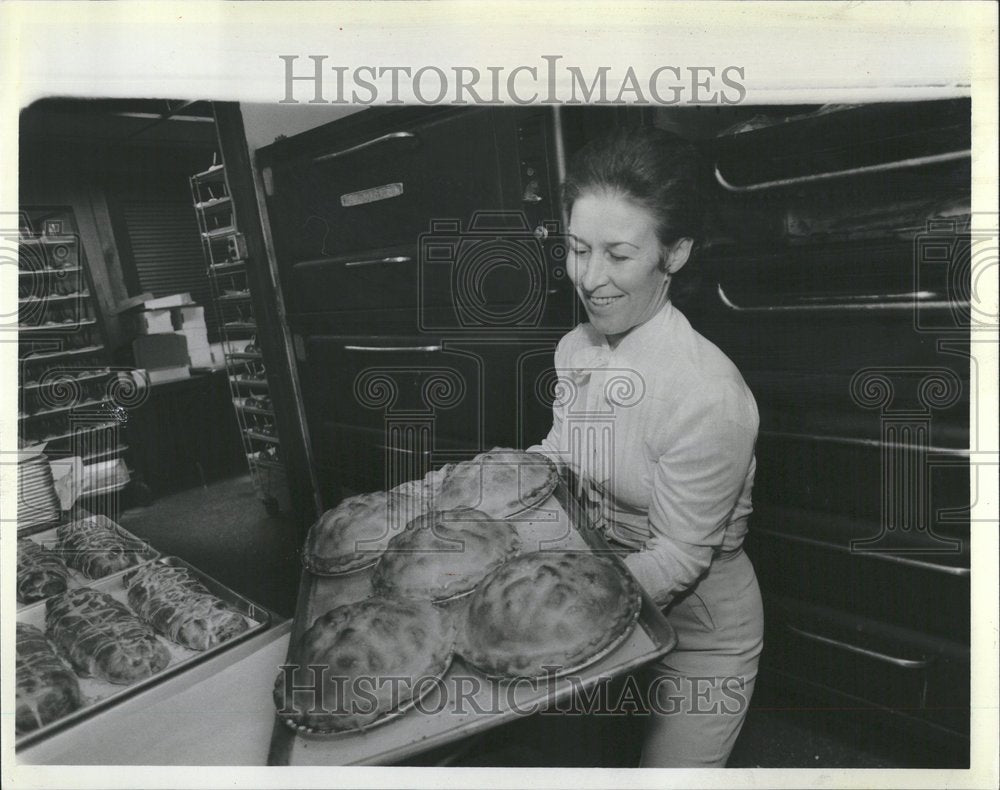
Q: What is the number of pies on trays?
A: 5